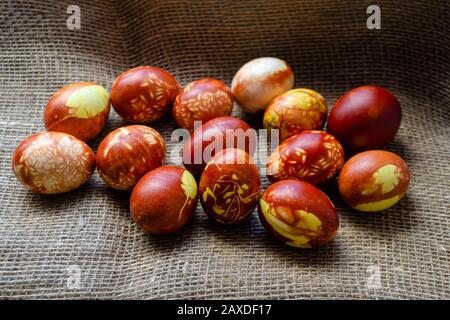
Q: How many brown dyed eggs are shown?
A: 14